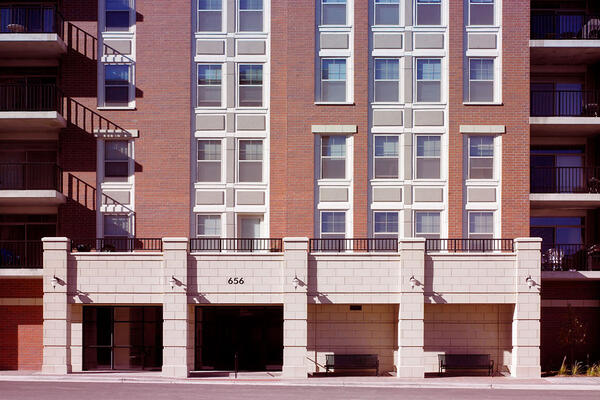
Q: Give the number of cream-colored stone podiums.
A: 5